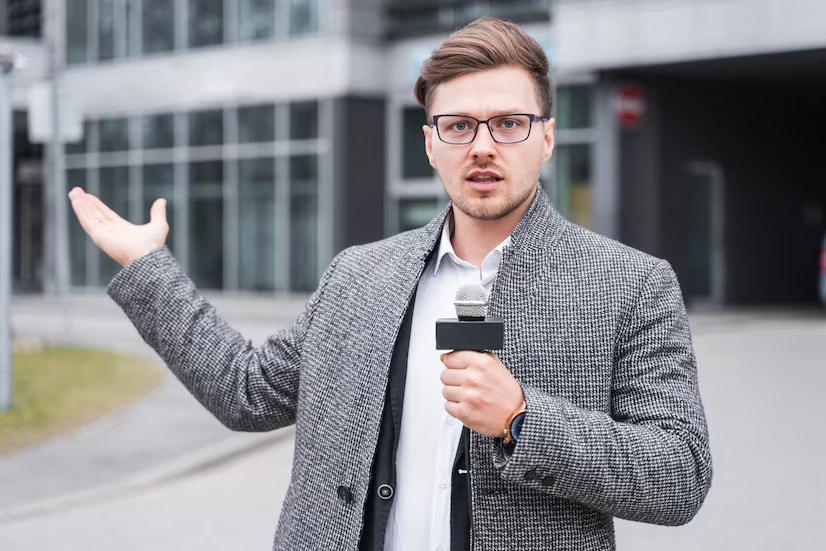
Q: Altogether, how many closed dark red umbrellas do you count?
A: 0